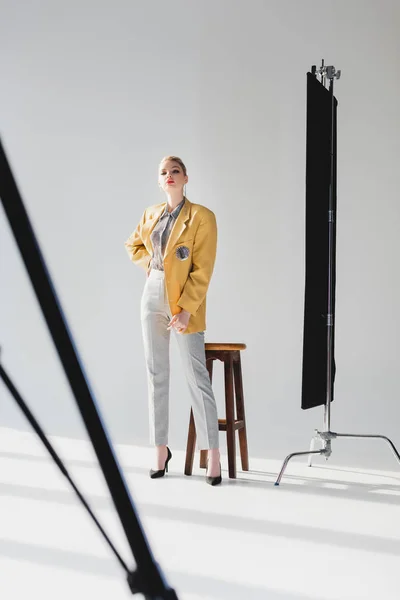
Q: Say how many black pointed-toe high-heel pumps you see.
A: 2